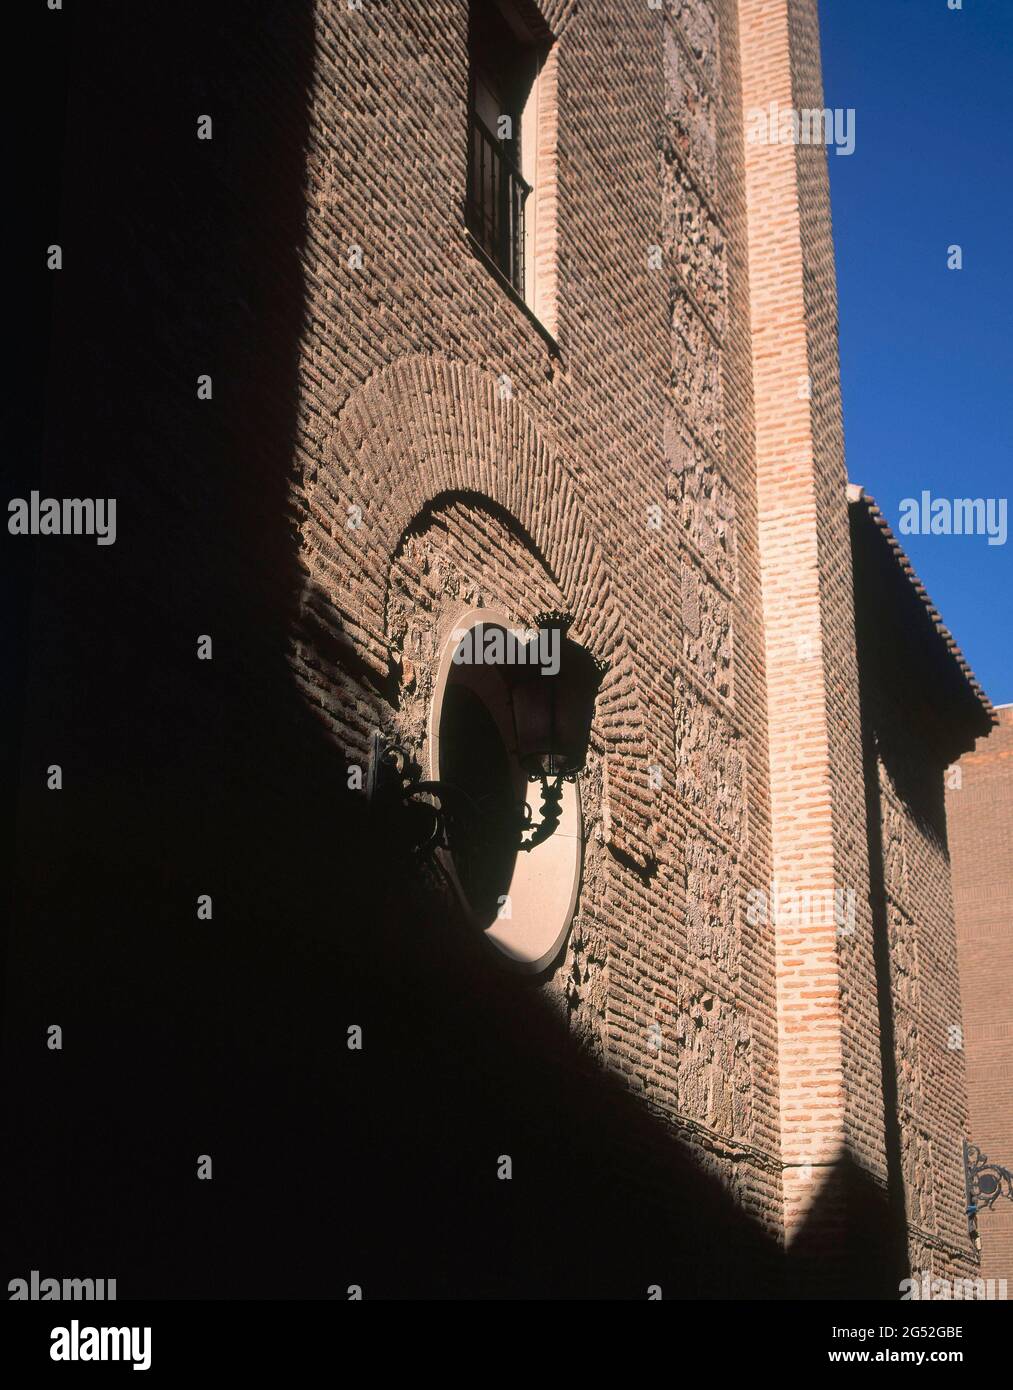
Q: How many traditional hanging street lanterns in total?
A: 1